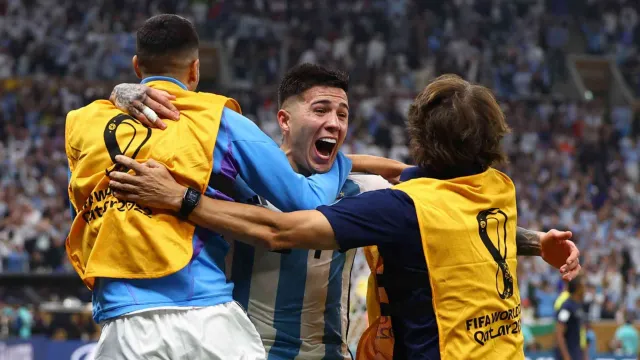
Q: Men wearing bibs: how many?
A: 2